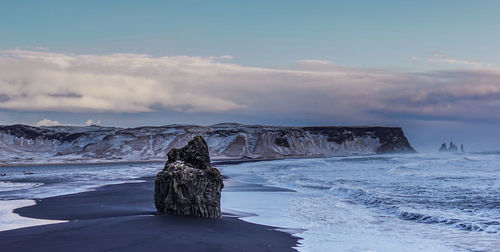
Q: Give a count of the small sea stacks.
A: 3